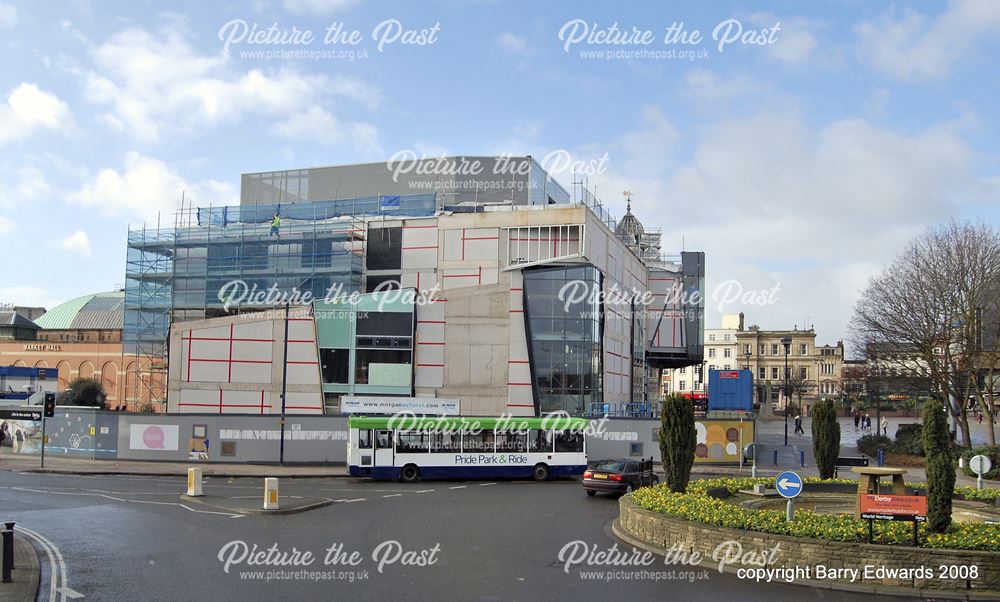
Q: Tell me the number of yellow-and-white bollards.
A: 2